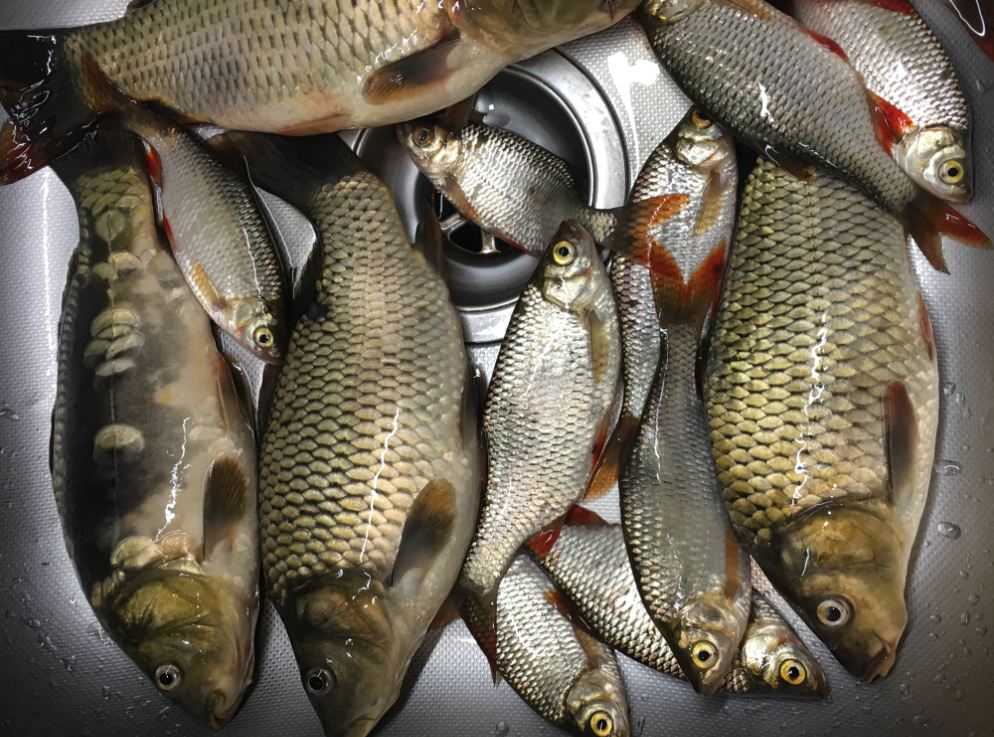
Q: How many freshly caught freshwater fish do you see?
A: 13